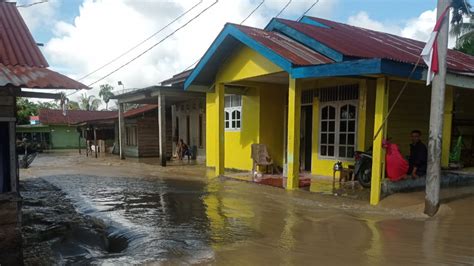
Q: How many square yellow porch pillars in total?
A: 3